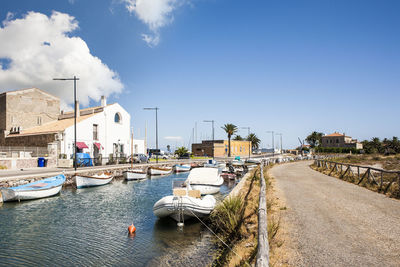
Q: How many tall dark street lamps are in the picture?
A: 6